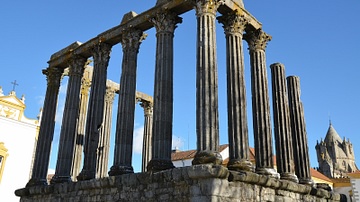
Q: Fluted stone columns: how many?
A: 13